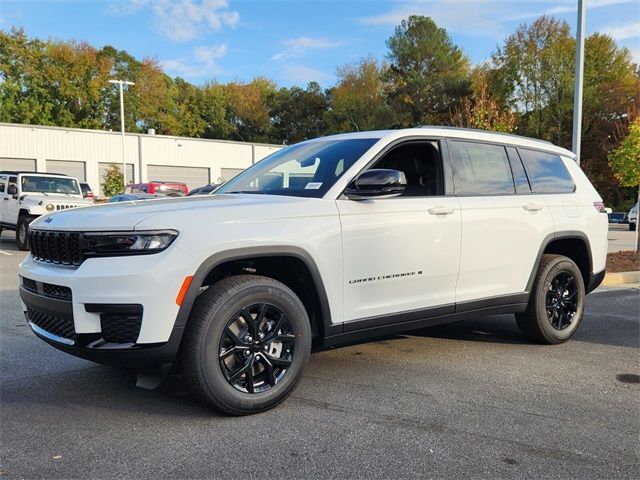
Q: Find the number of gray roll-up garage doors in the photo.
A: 5